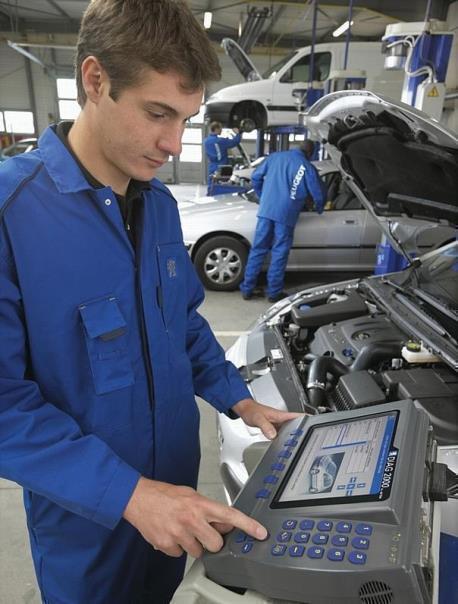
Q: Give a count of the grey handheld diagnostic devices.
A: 1